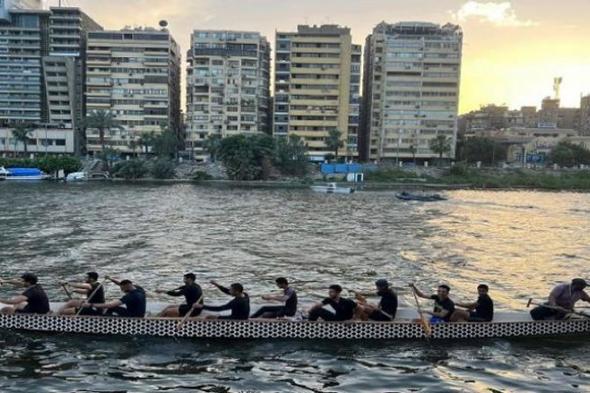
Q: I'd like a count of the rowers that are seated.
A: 11